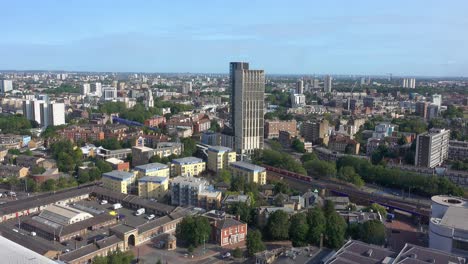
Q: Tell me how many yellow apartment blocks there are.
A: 6